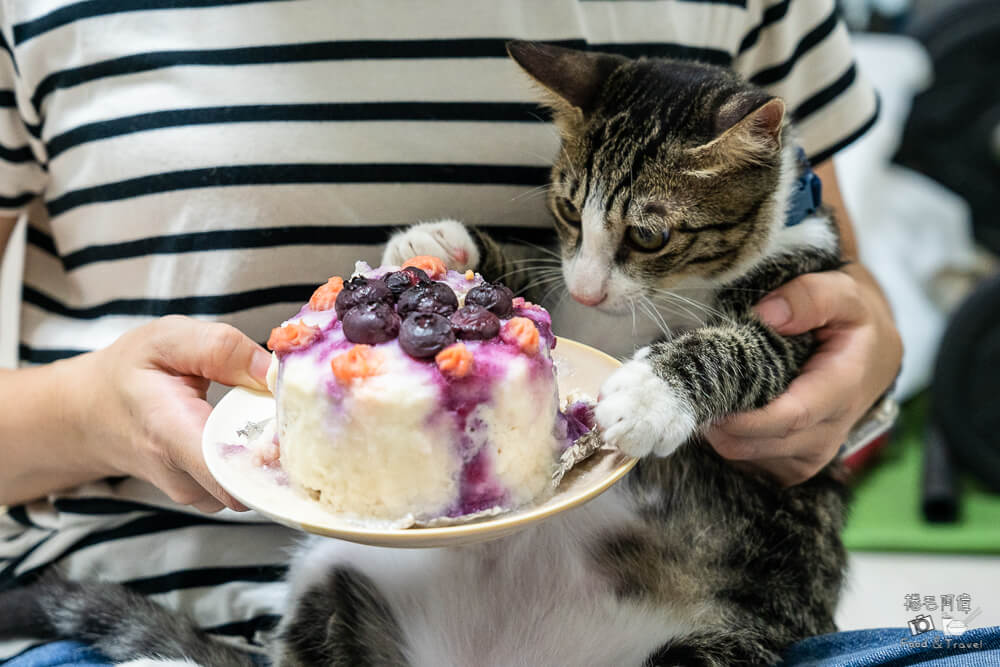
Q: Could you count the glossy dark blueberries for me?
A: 7